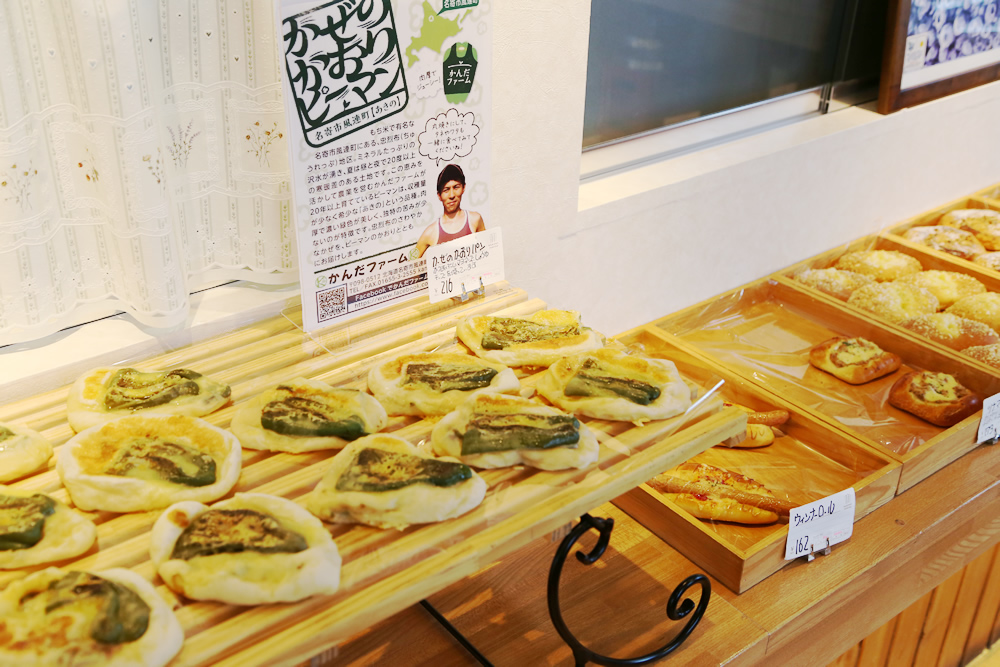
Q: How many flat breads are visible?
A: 12